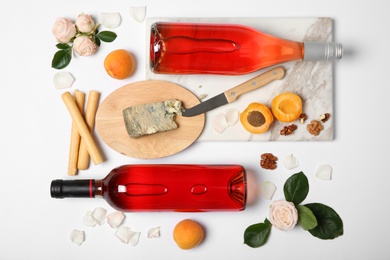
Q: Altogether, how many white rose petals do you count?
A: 15